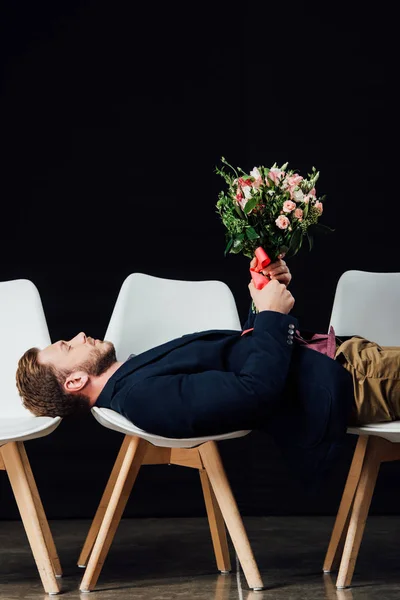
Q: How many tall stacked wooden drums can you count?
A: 0